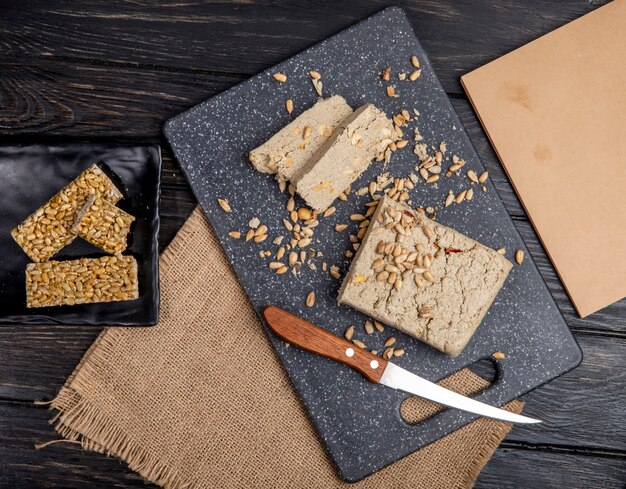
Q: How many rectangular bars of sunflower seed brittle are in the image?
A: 3